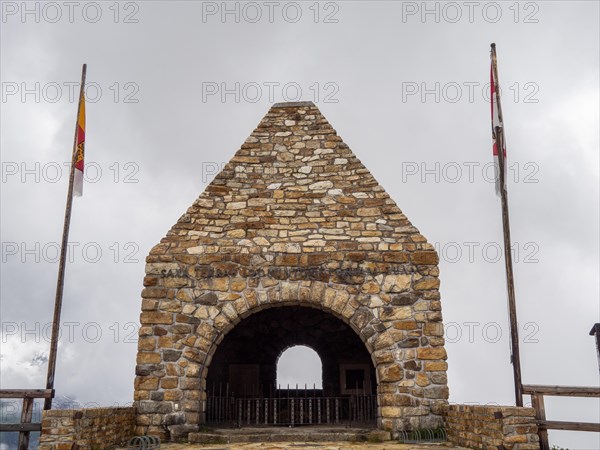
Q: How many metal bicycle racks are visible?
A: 2